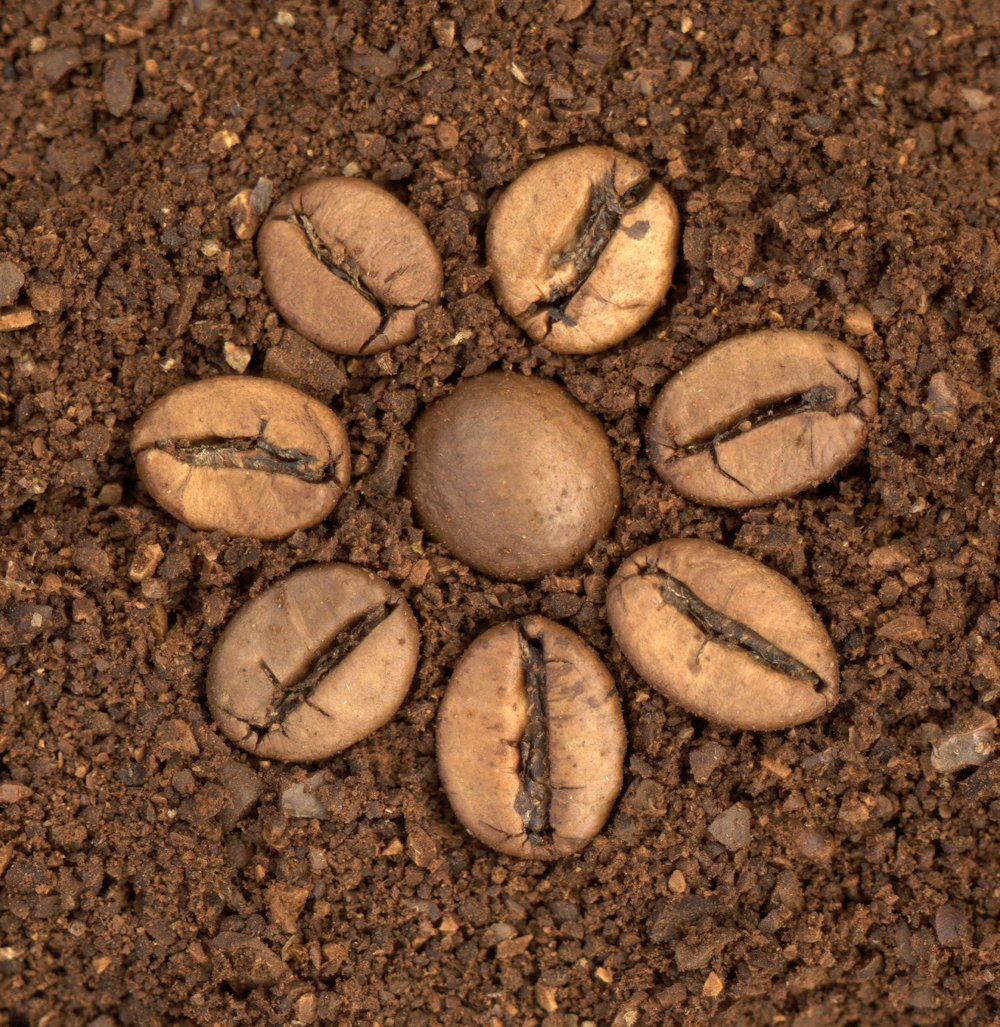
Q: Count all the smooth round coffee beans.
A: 1